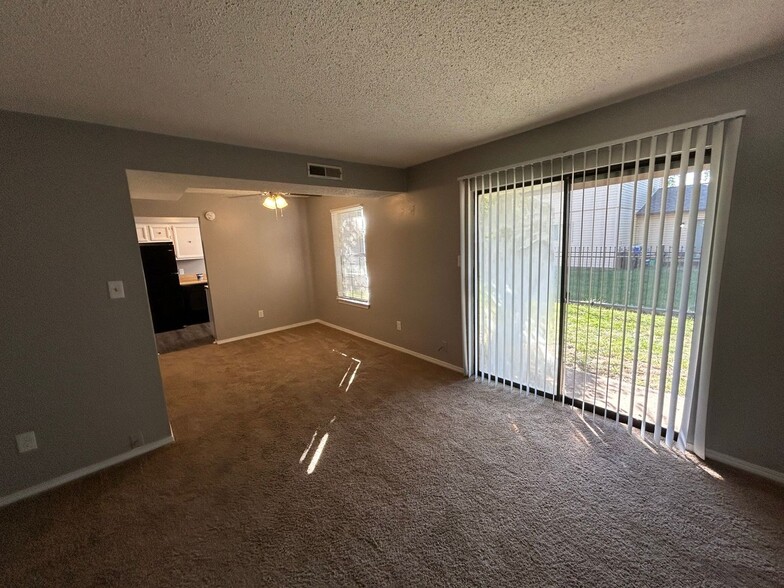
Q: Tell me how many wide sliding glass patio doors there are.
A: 1